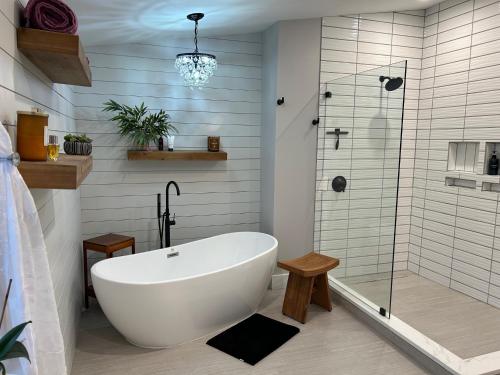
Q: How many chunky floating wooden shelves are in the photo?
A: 3